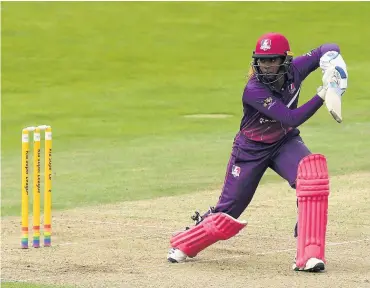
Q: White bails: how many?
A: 2